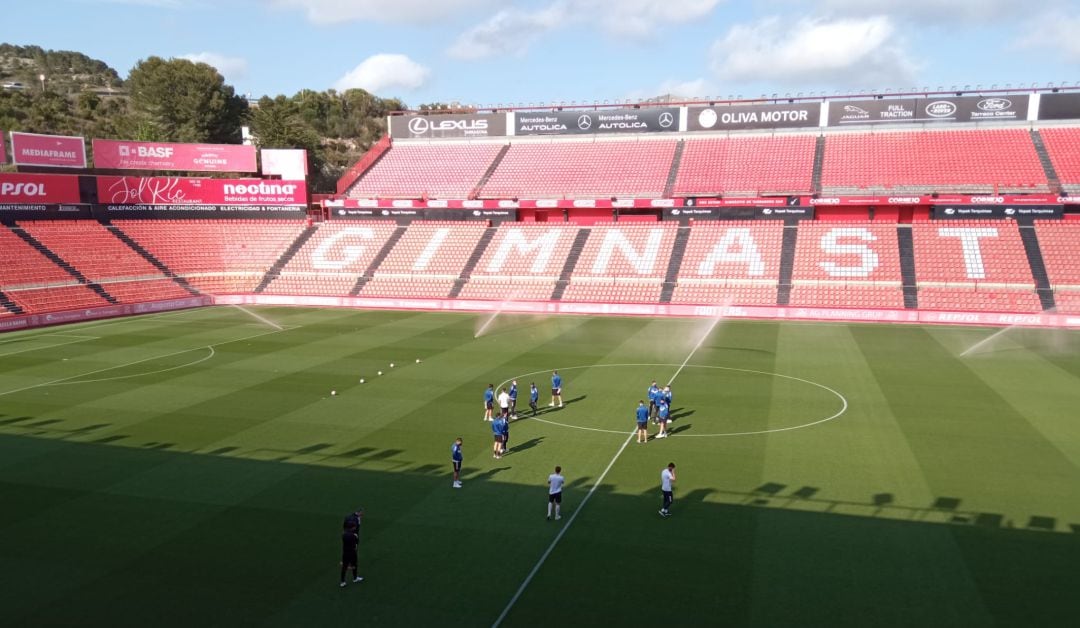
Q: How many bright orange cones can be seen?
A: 0